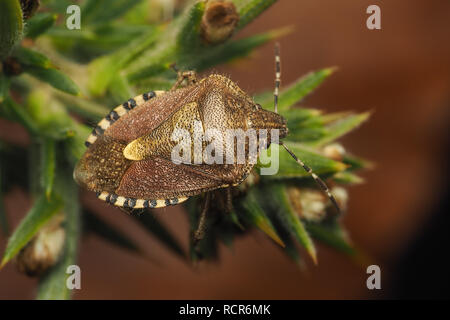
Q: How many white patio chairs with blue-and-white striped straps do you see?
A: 0